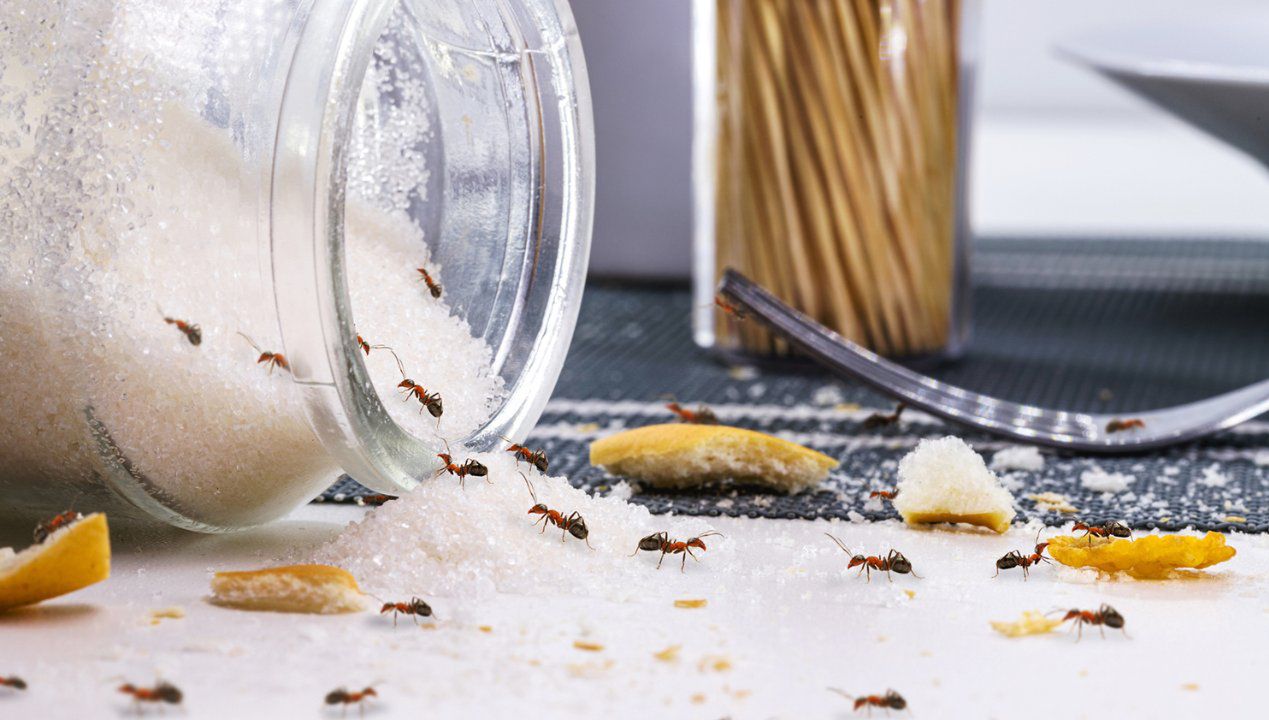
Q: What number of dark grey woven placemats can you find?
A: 1